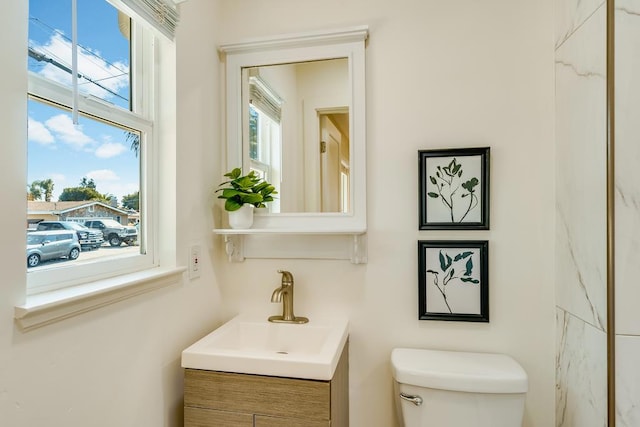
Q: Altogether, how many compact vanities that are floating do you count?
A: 1